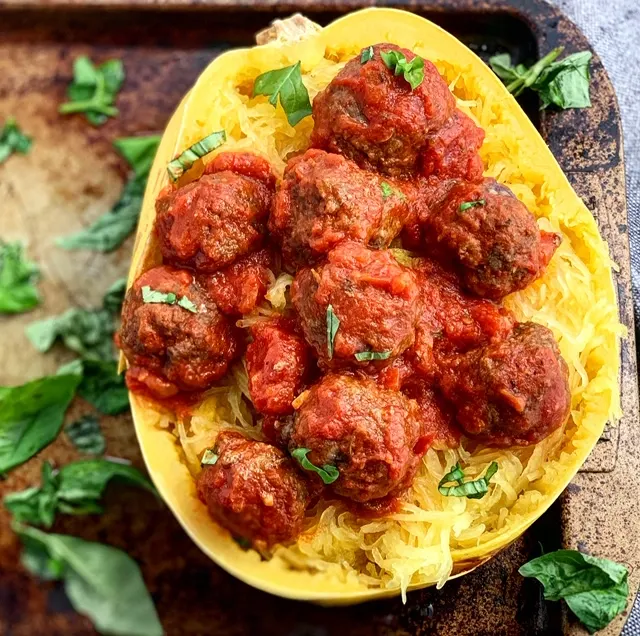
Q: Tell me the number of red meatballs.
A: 9